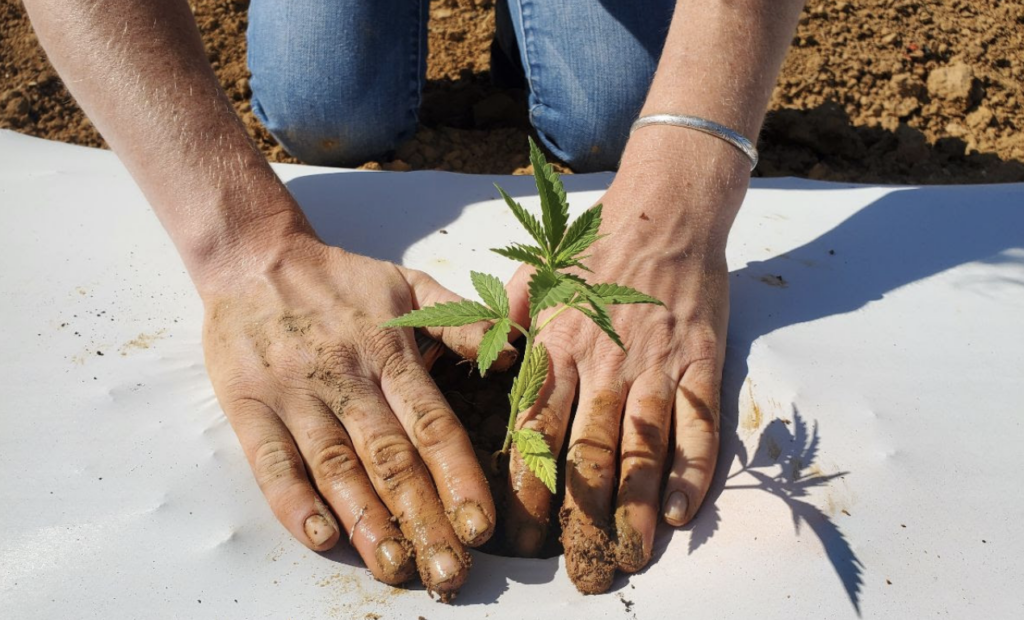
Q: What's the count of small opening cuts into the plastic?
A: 1